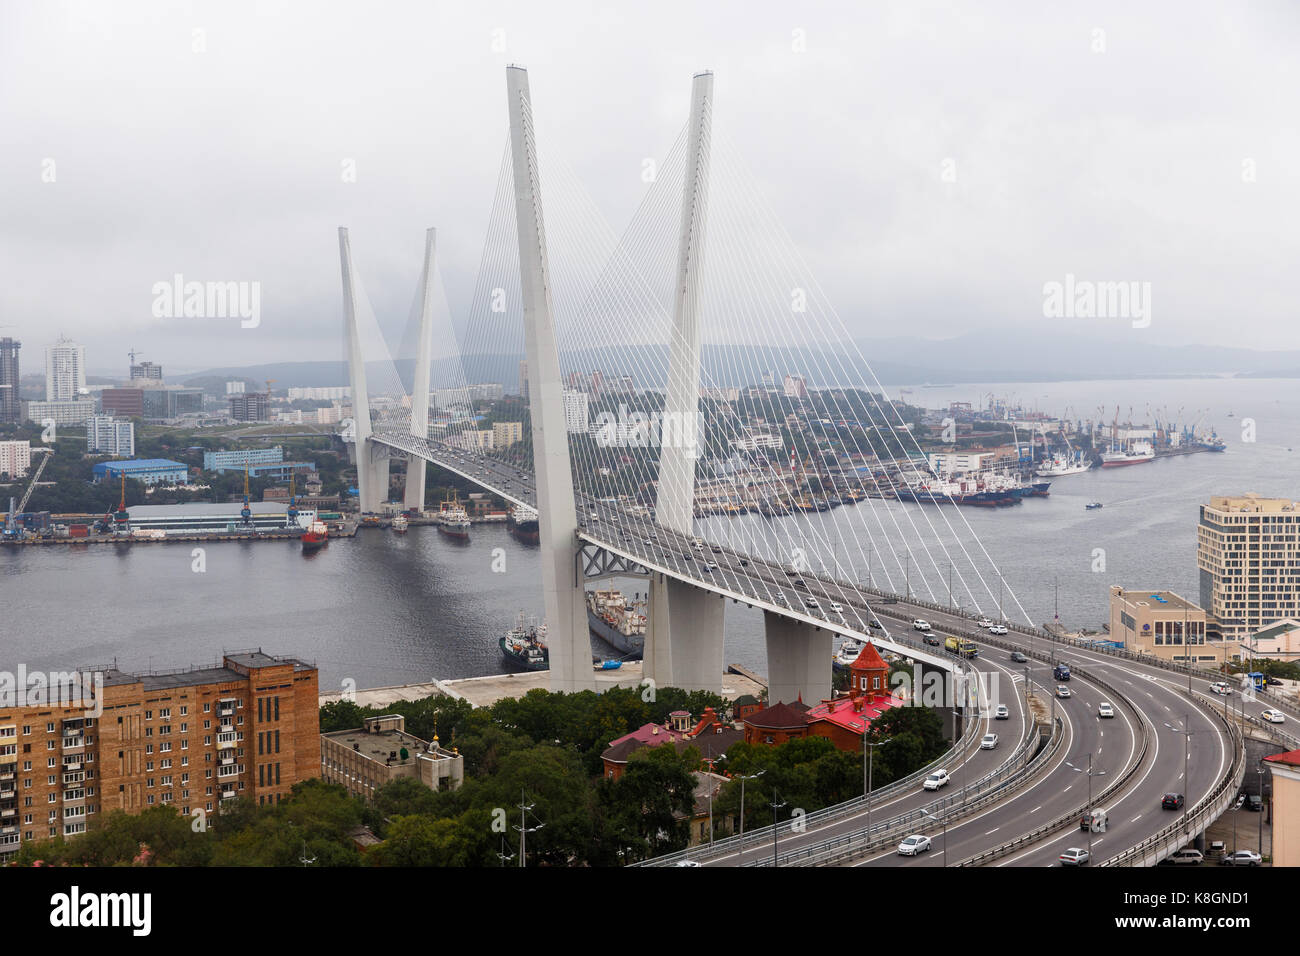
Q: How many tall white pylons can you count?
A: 4